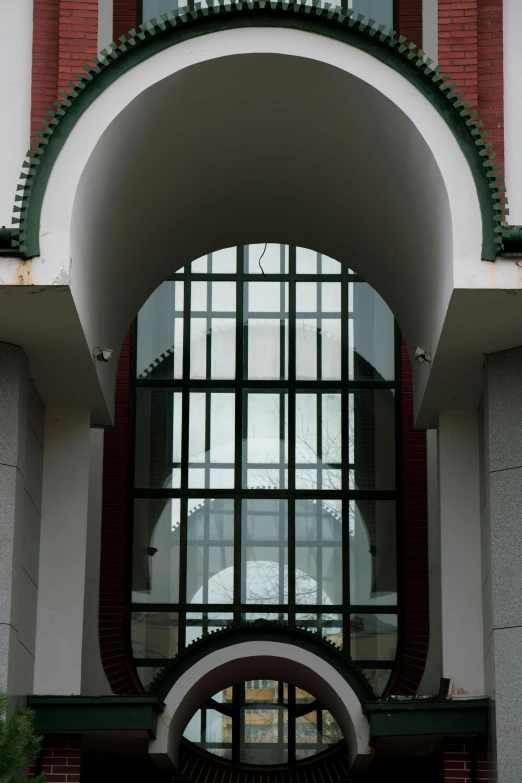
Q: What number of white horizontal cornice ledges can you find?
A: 2